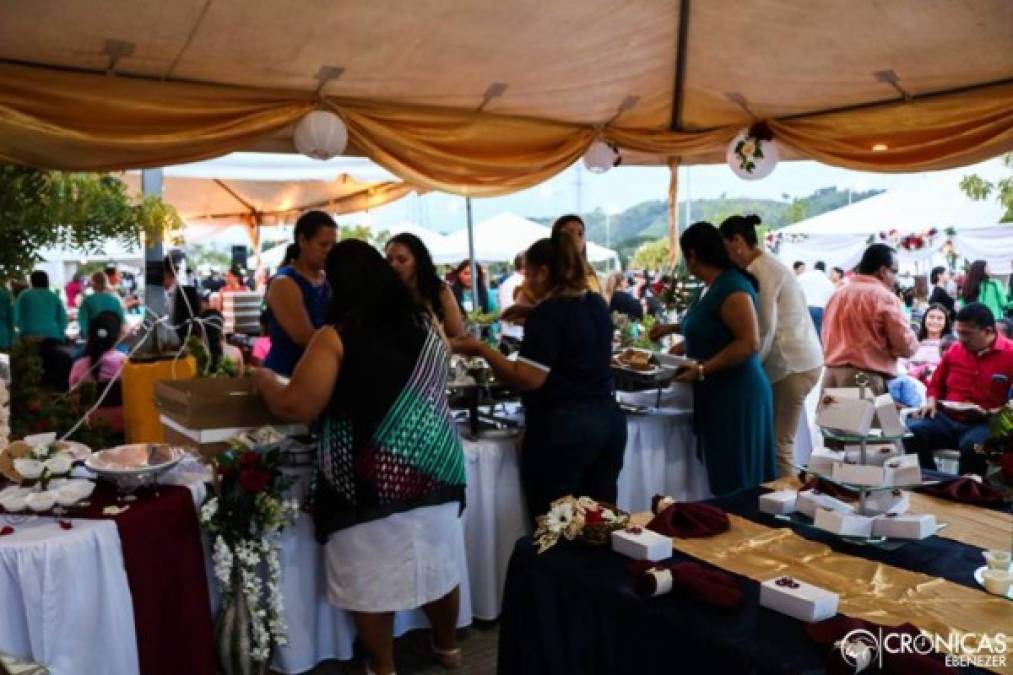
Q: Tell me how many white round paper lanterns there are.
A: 3